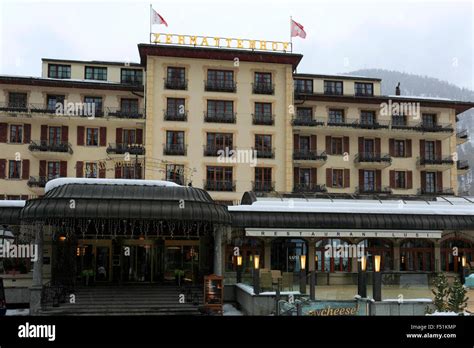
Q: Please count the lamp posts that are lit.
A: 6